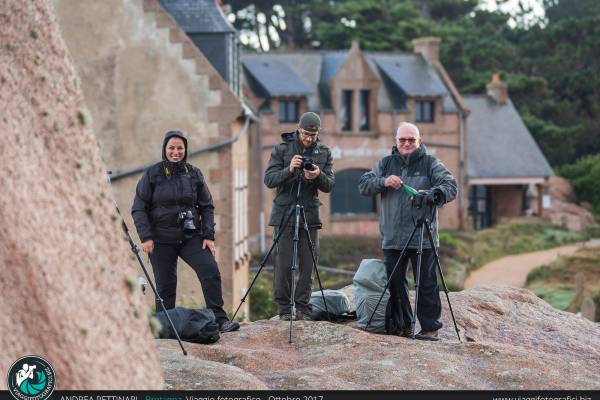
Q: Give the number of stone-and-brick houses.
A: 2